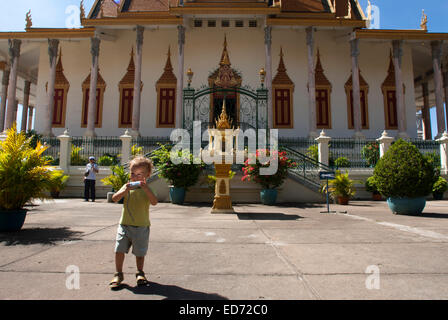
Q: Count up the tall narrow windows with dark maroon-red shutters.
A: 8